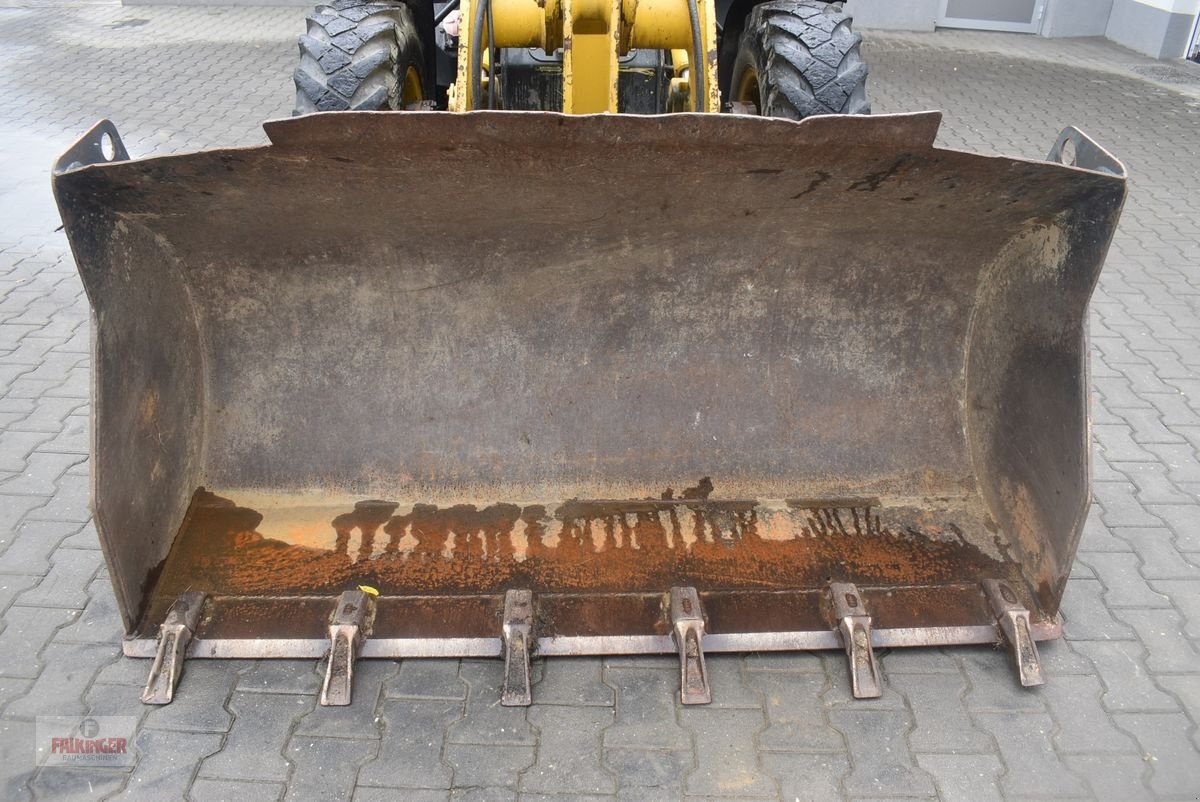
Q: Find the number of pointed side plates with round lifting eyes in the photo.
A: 2